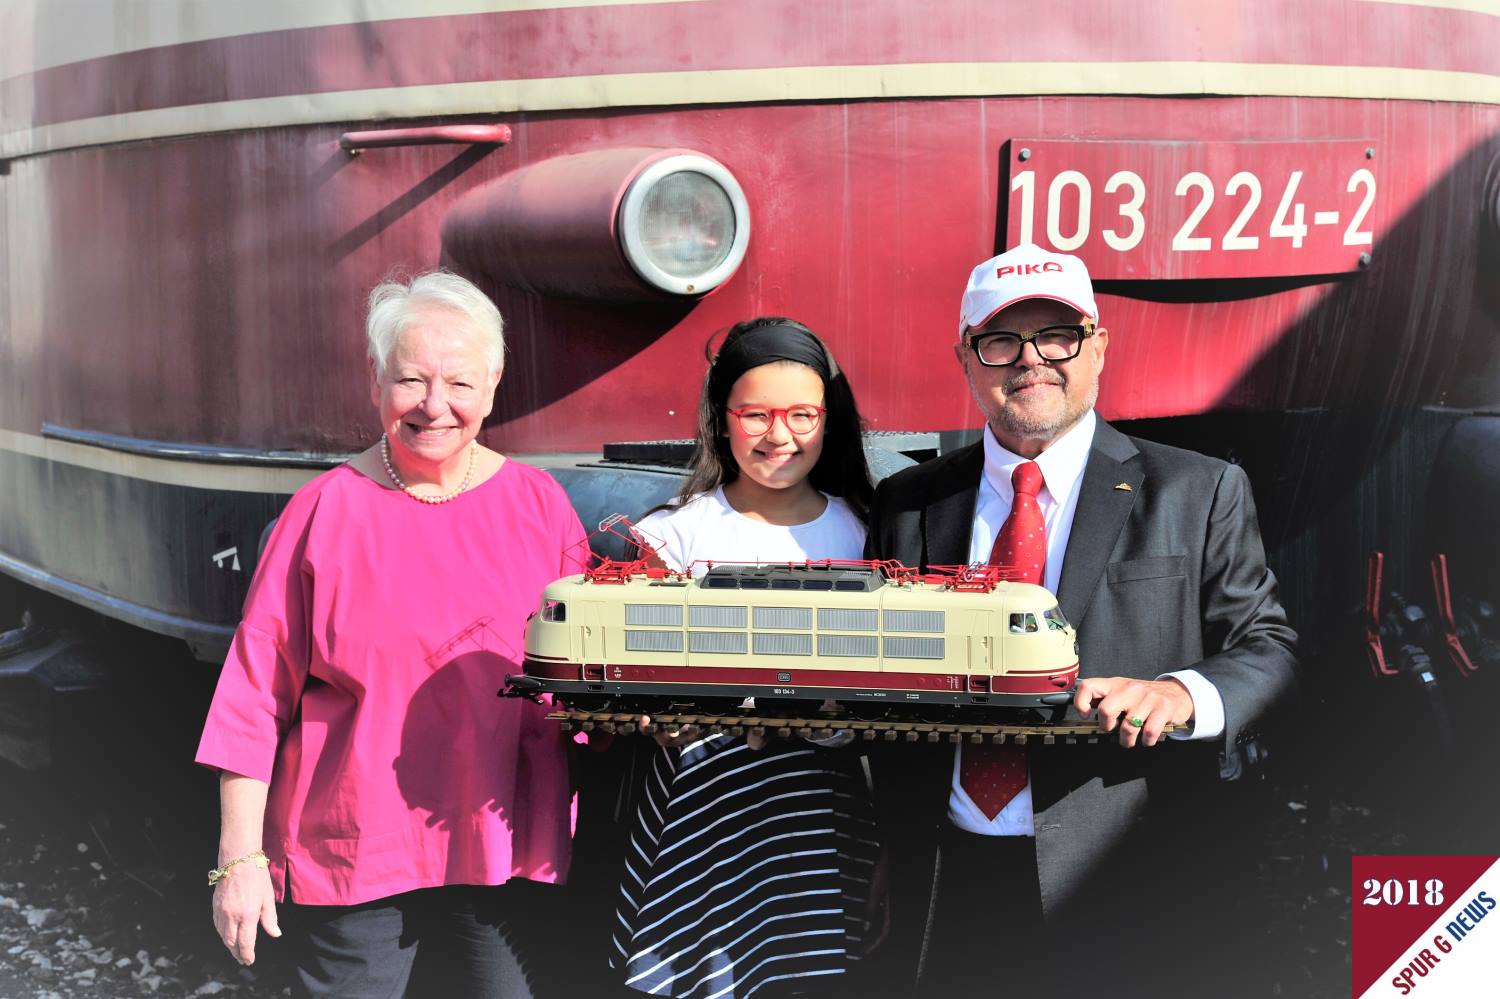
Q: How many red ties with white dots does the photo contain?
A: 1